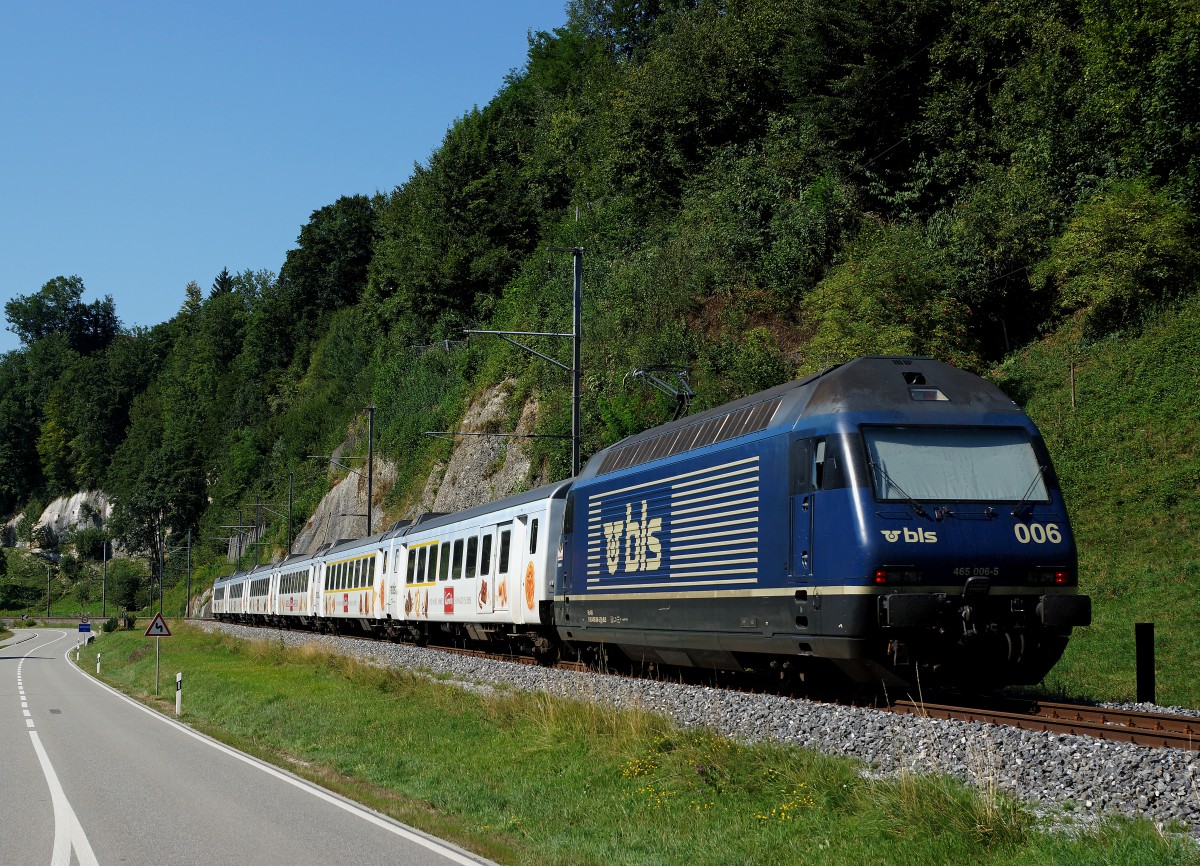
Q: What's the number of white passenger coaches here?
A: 6